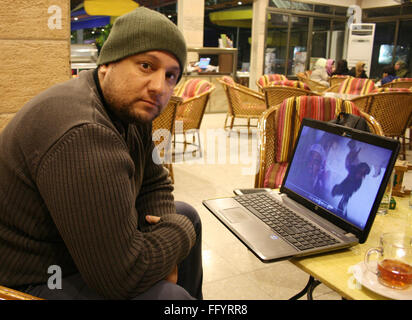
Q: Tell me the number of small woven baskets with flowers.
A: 0